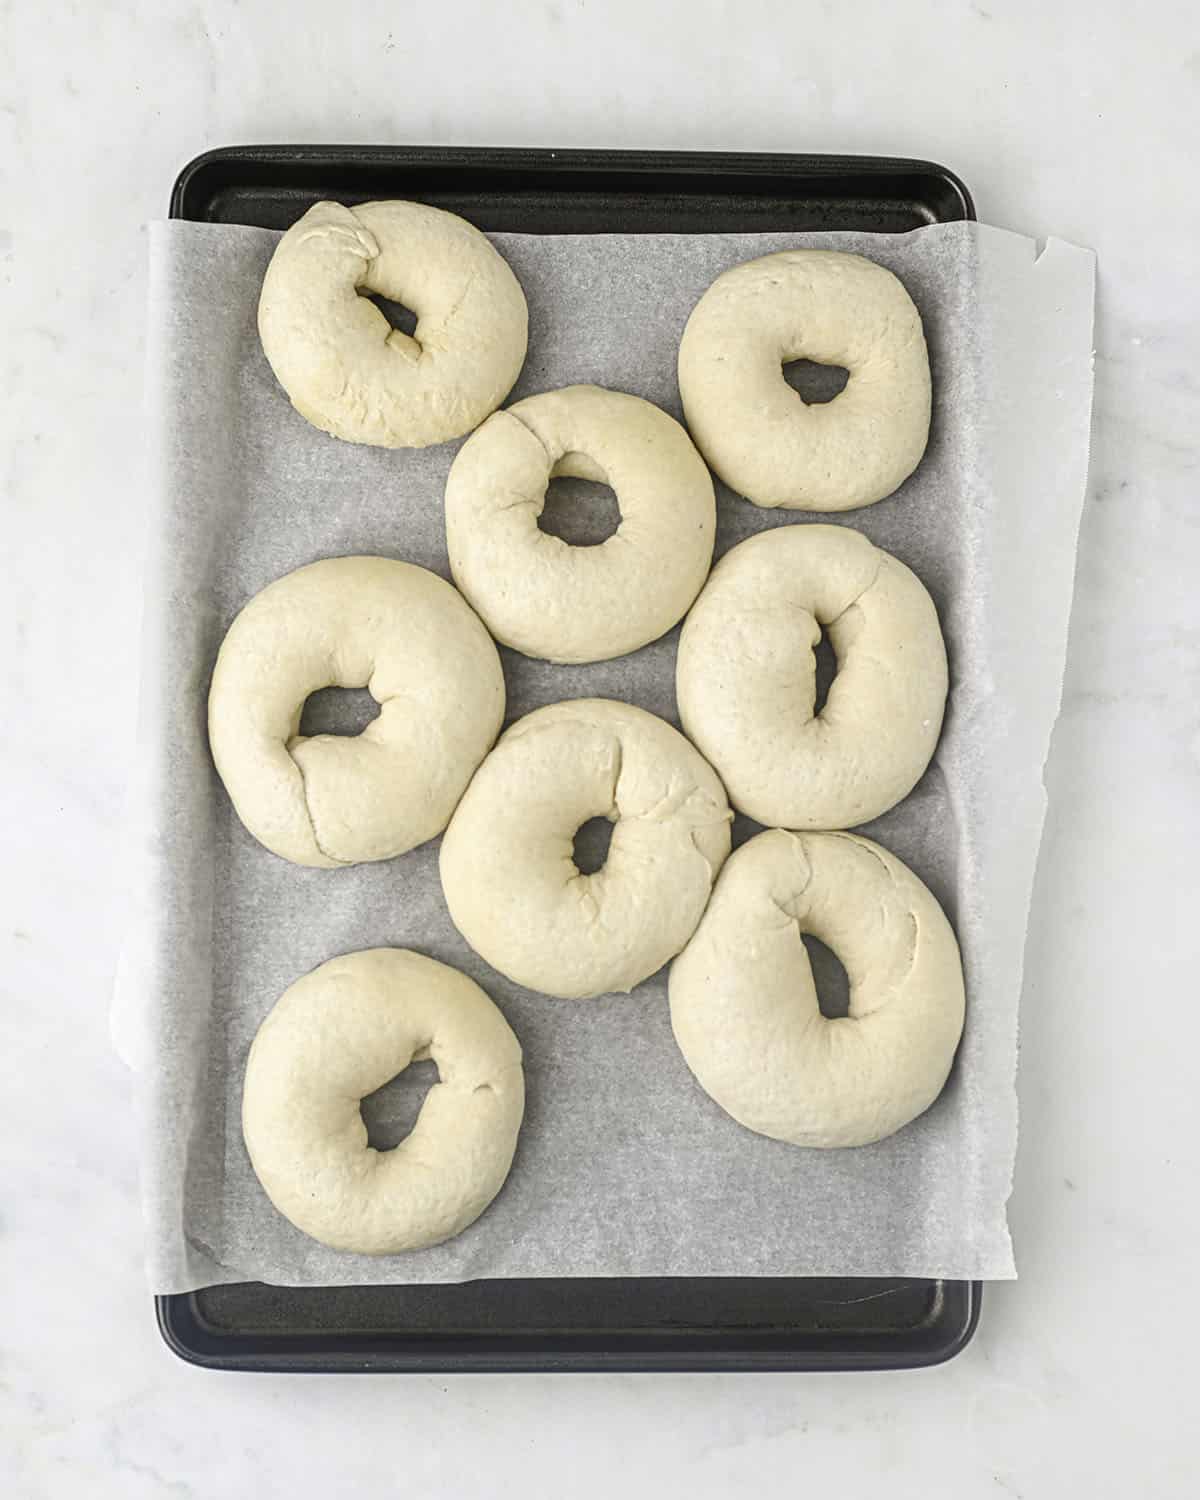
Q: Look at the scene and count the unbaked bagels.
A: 8